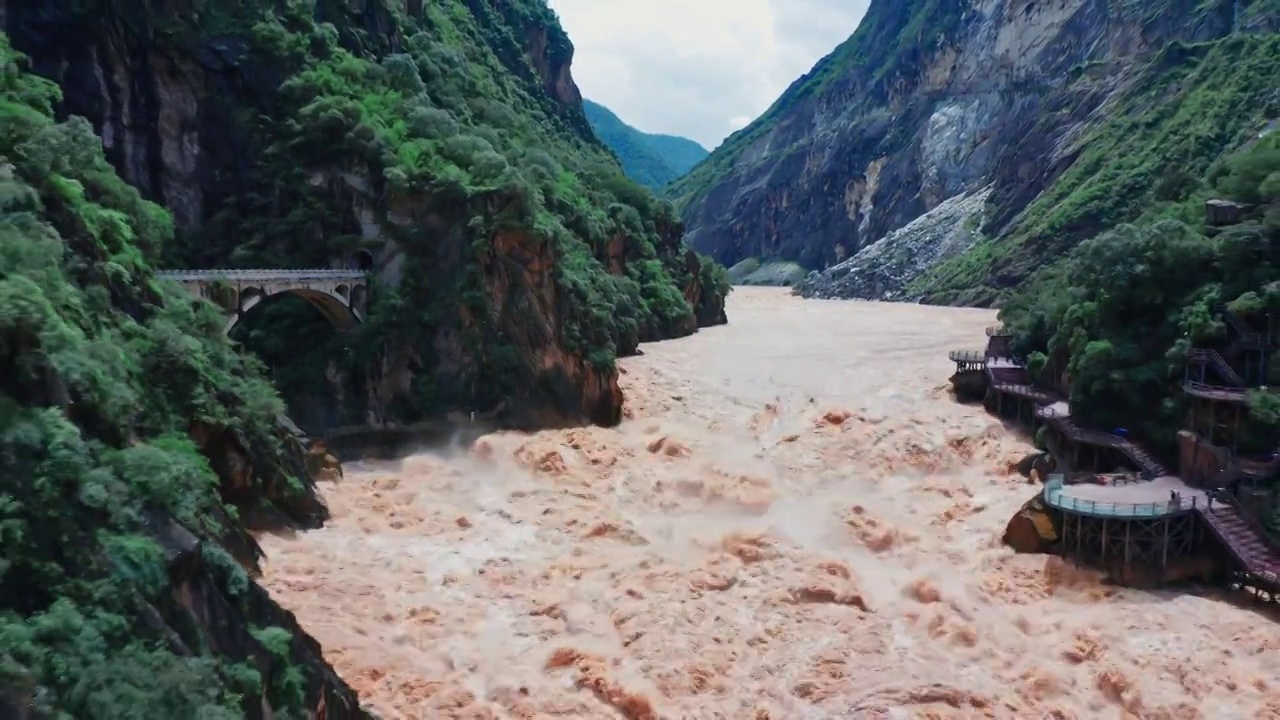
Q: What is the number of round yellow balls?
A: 0